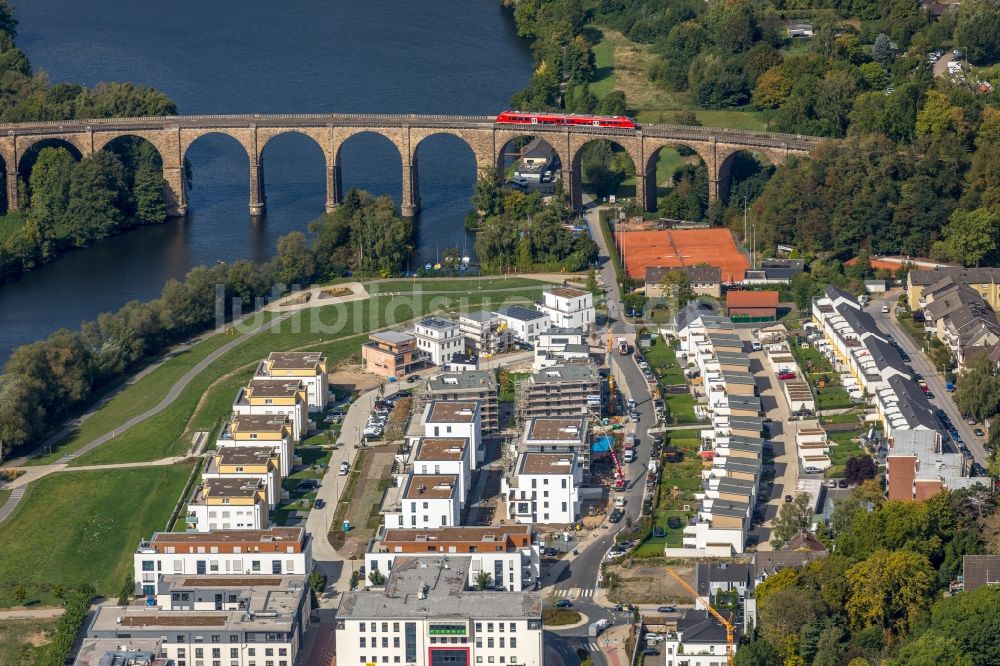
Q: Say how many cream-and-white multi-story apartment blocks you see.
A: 5